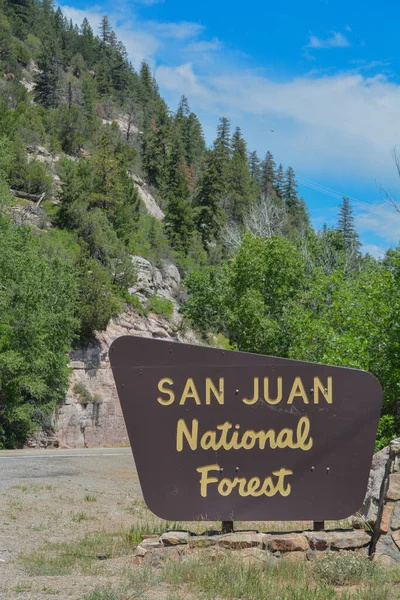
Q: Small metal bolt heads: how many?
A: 8